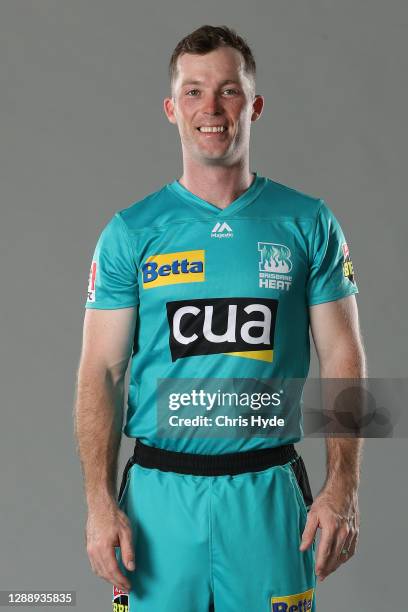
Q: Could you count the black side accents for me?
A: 2